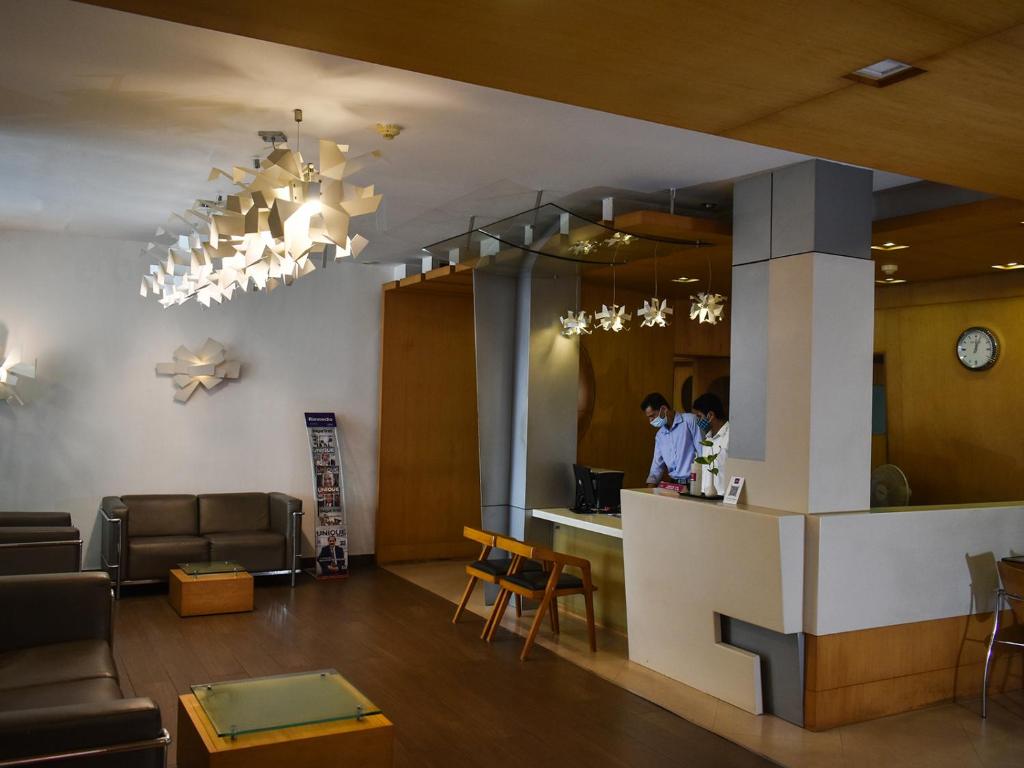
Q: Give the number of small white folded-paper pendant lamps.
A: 4